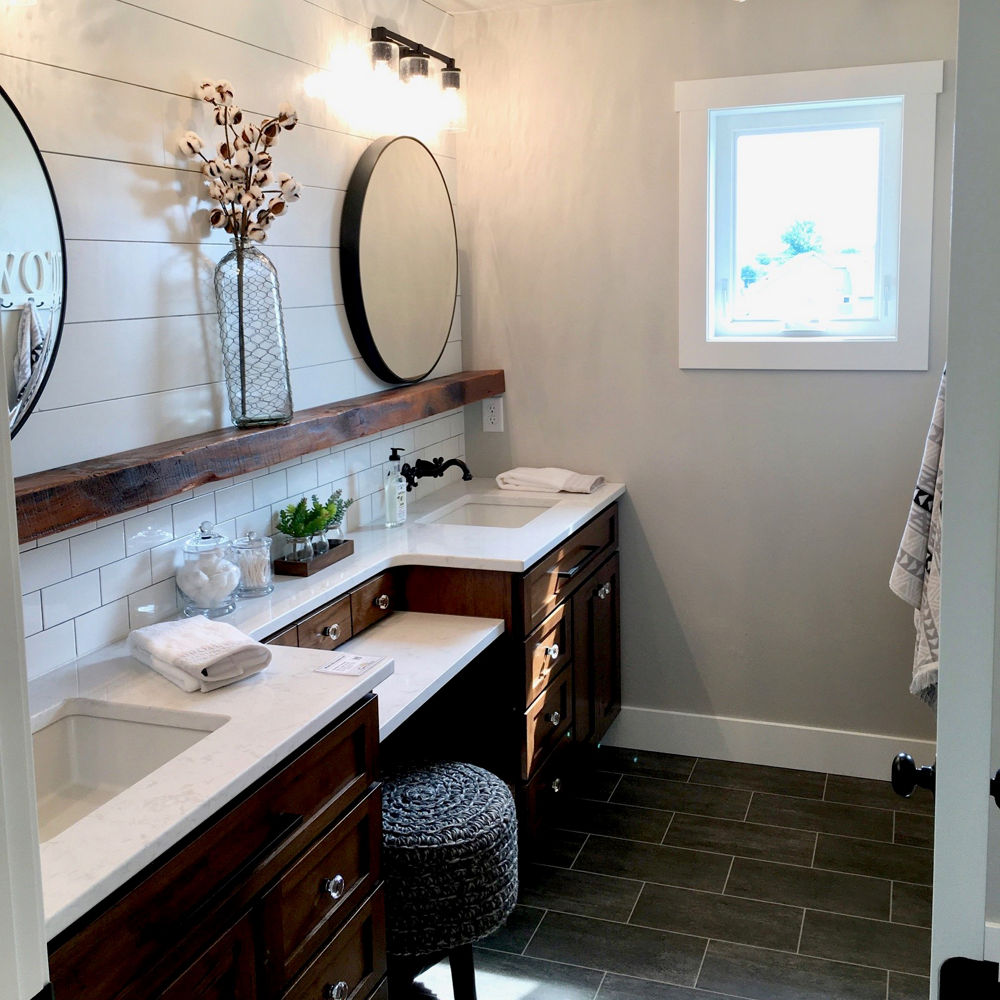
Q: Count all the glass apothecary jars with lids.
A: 2